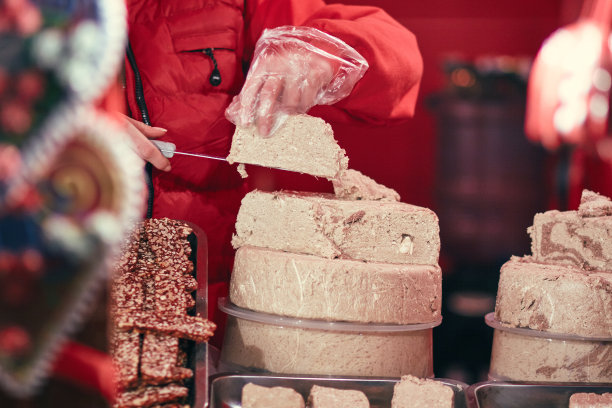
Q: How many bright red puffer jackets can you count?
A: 1